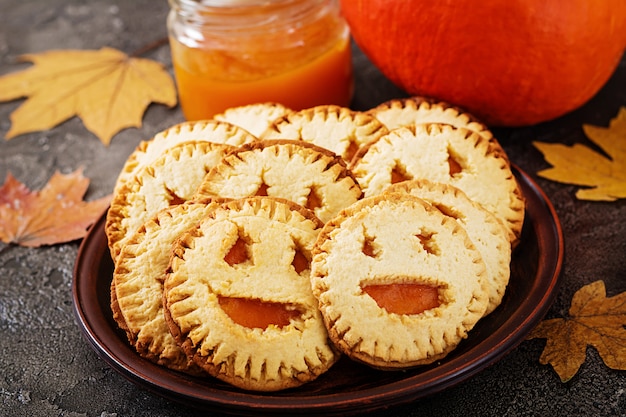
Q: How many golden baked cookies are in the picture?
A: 11